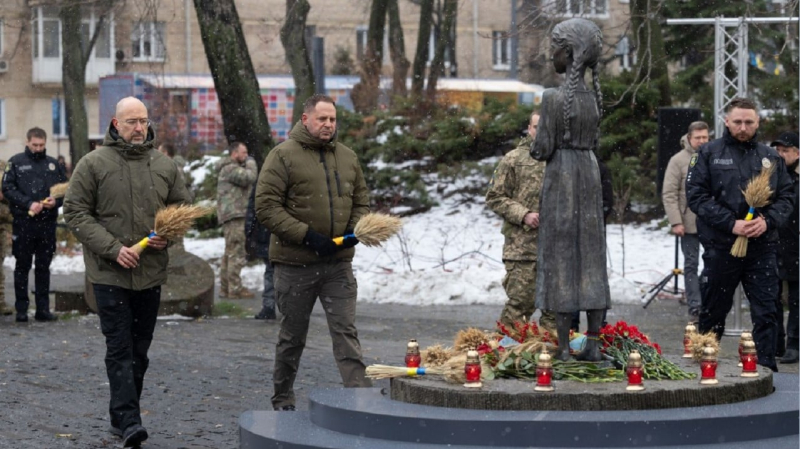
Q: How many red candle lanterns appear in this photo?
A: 8